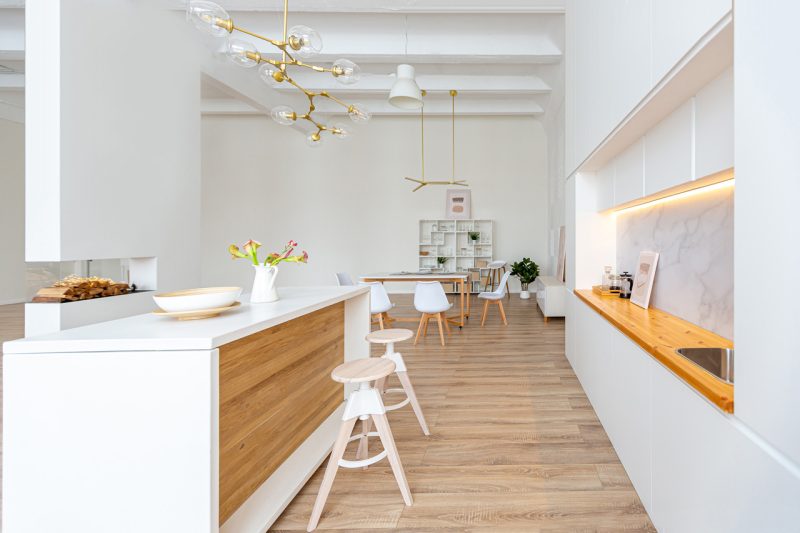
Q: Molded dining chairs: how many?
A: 4